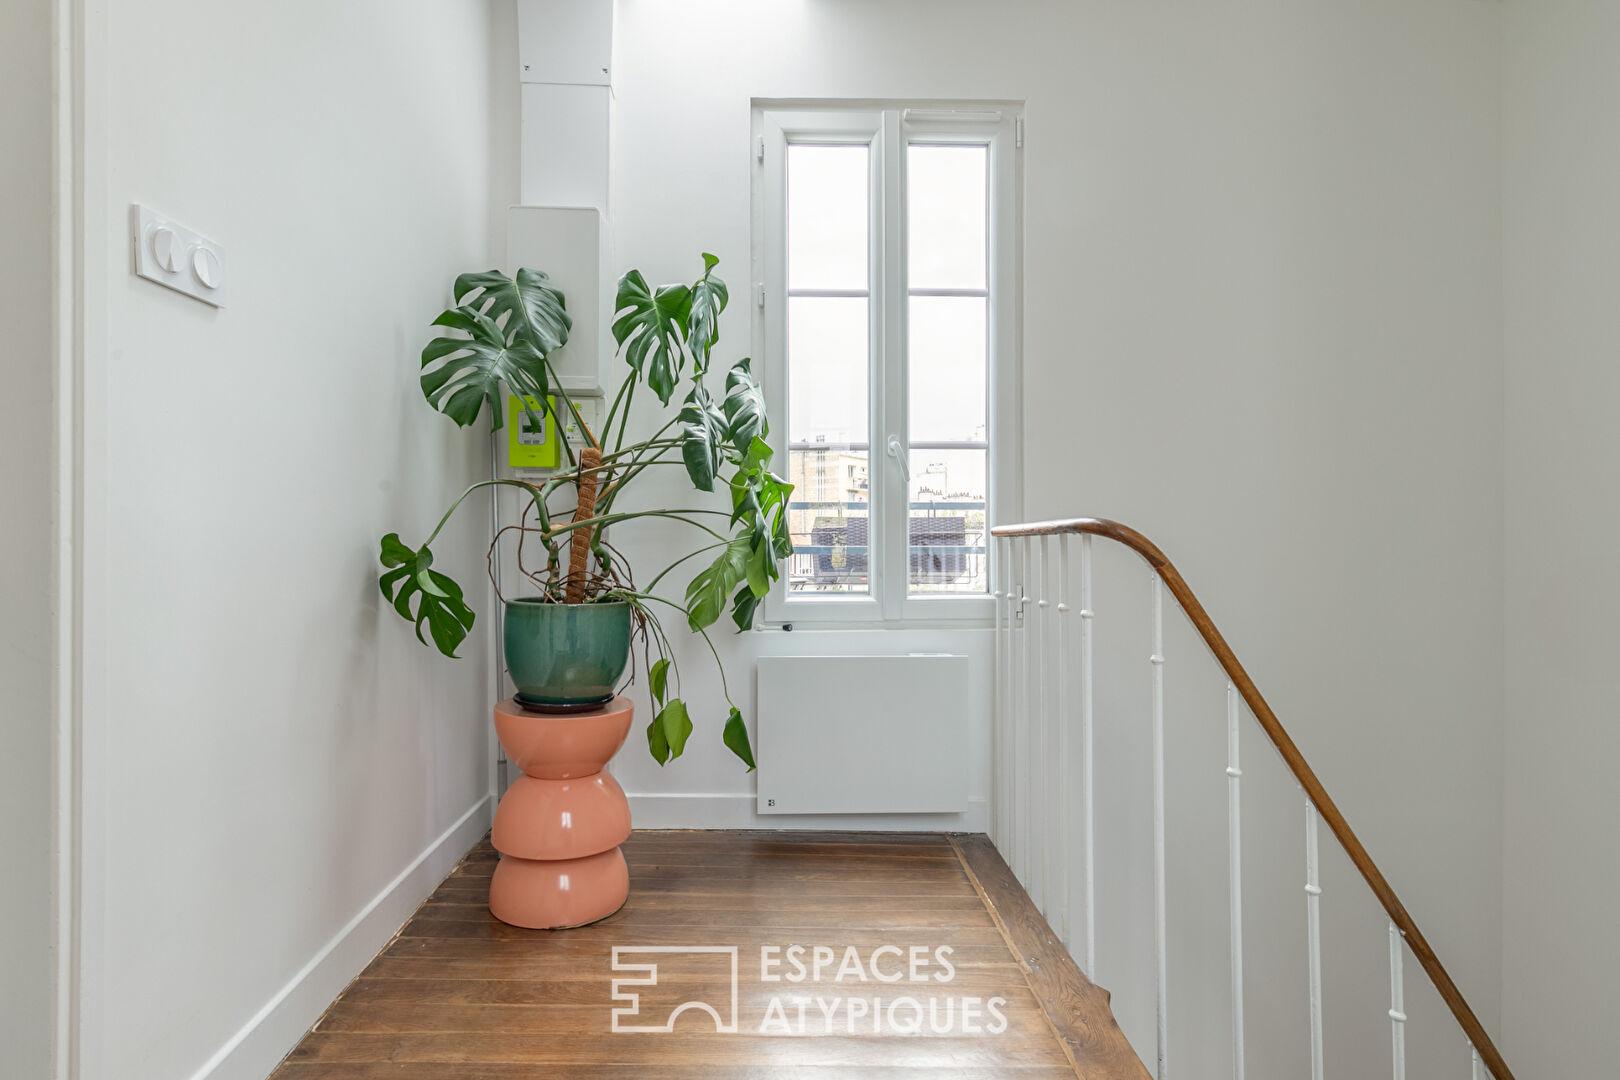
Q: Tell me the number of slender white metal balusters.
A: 11